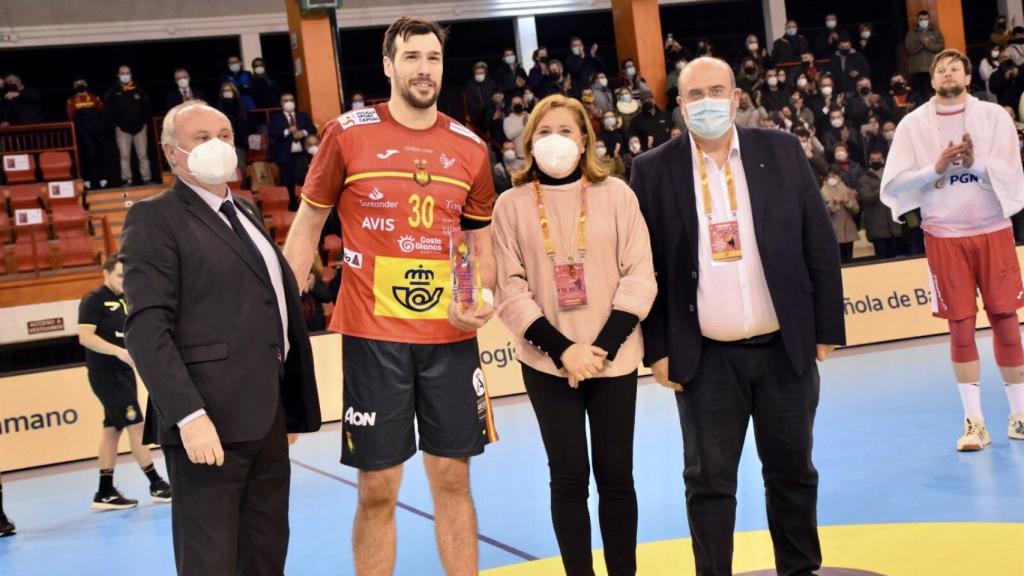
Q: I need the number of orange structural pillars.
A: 3